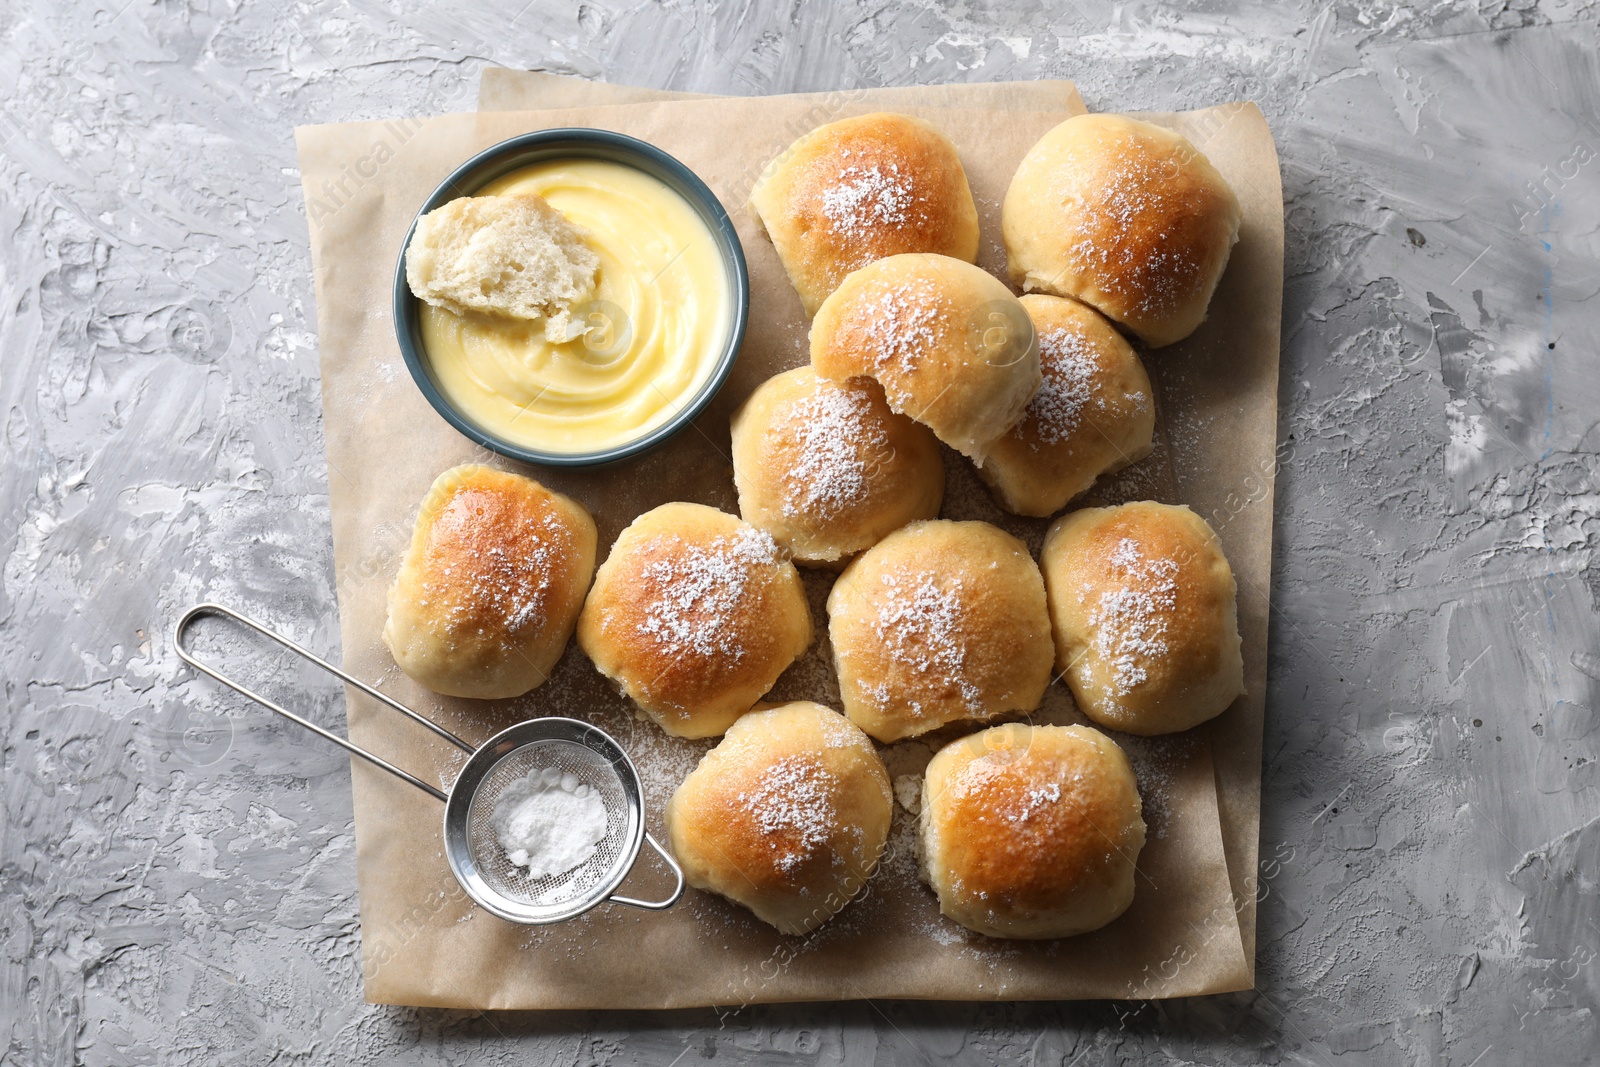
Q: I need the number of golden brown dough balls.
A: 11